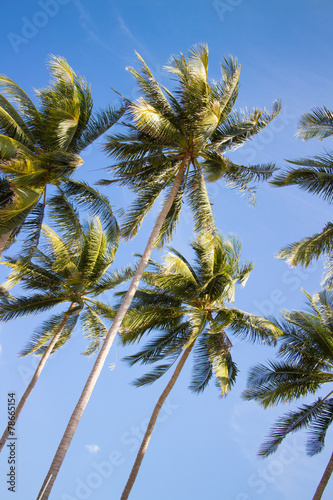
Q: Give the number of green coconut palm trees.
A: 6